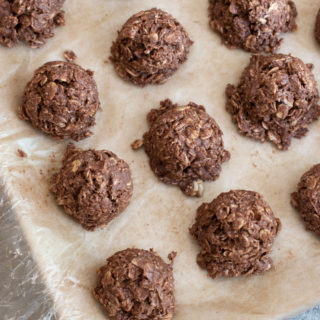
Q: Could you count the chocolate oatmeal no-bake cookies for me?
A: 11